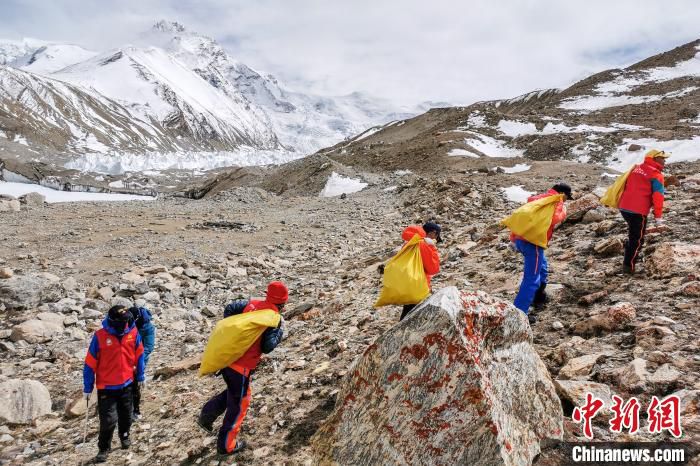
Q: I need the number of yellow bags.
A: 4